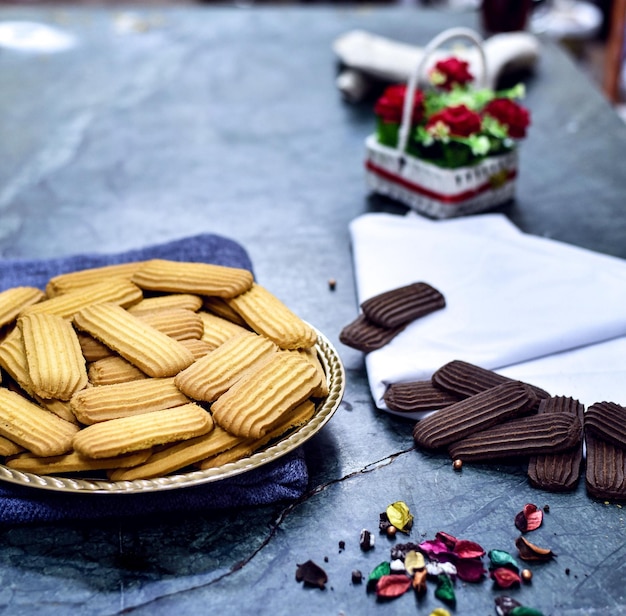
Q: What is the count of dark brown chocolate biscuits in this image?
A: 9